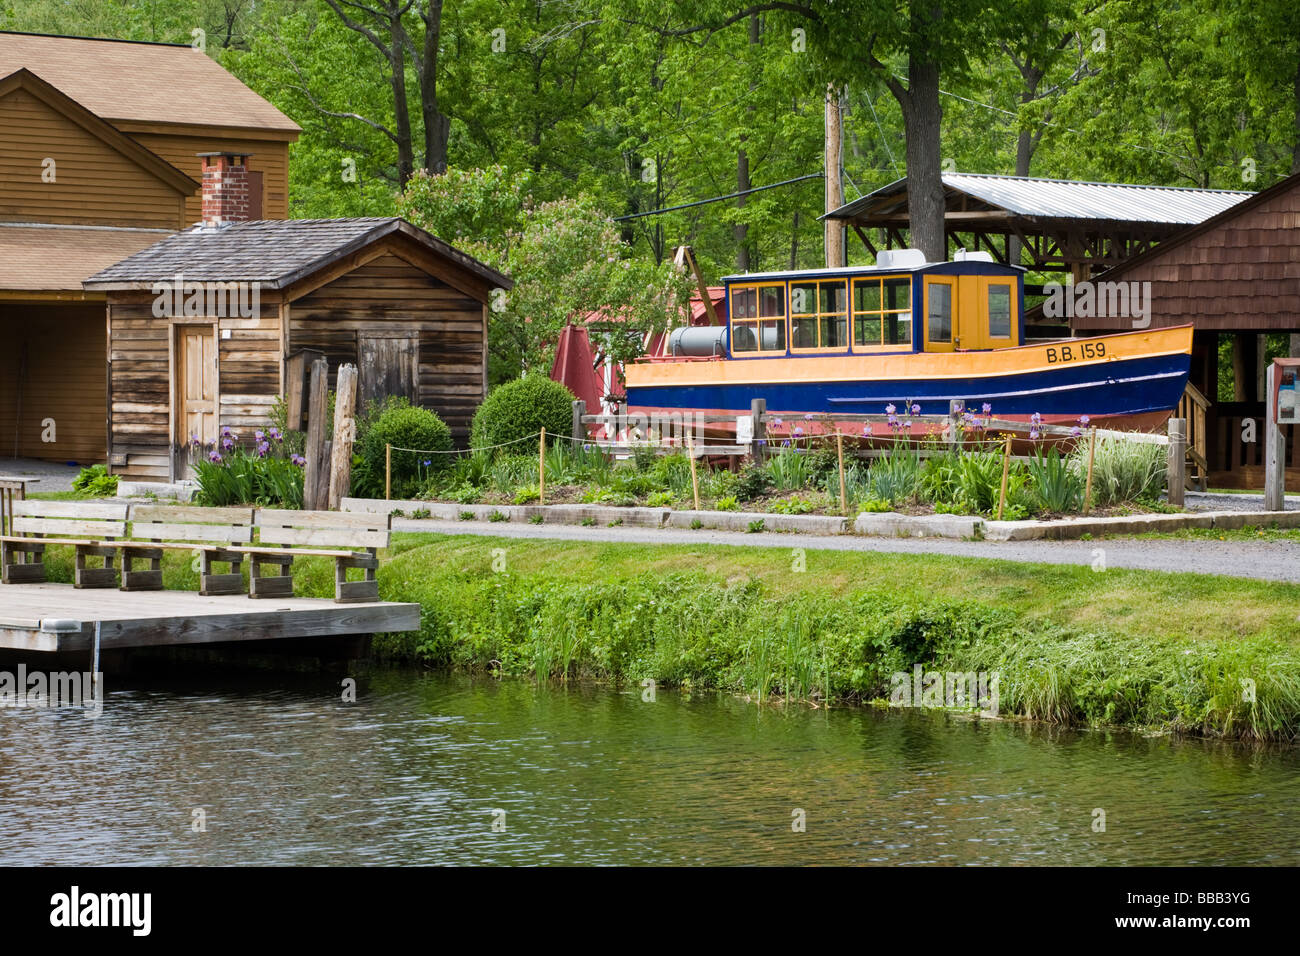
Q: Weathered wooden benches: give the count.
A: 3